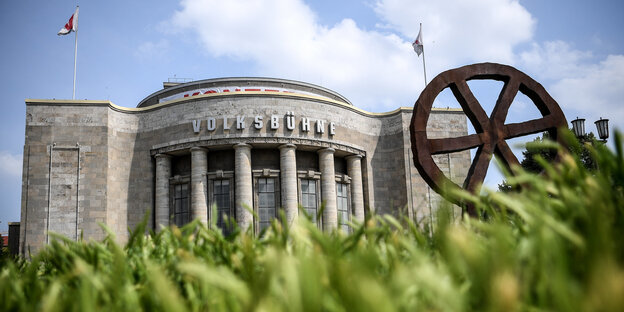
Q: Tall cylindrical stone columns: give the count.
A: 6